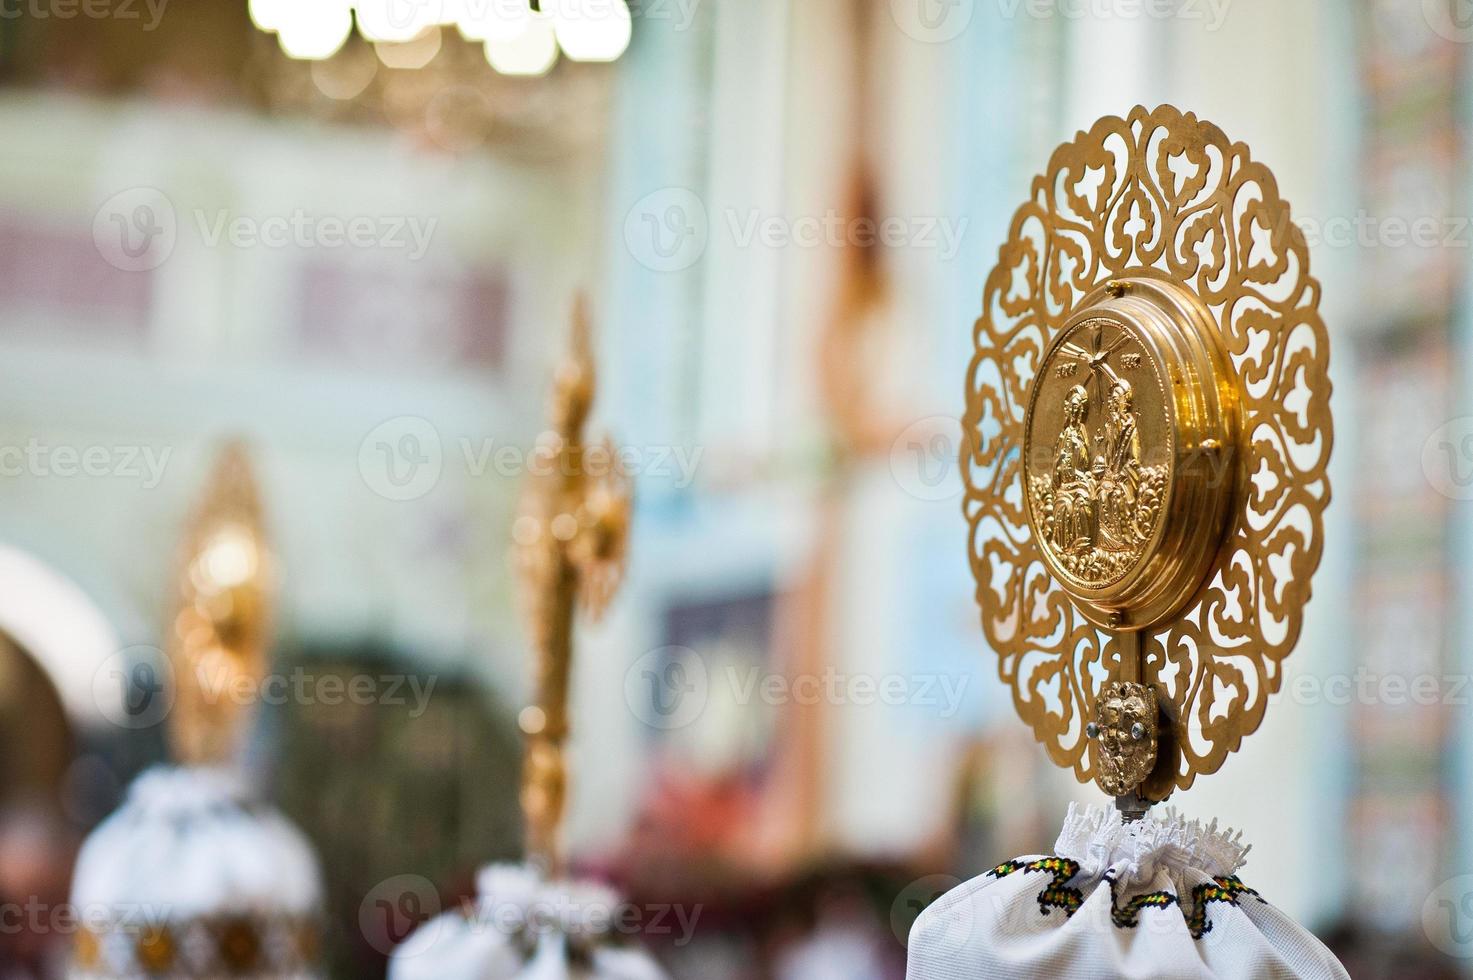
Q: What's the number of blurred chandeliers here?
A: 1